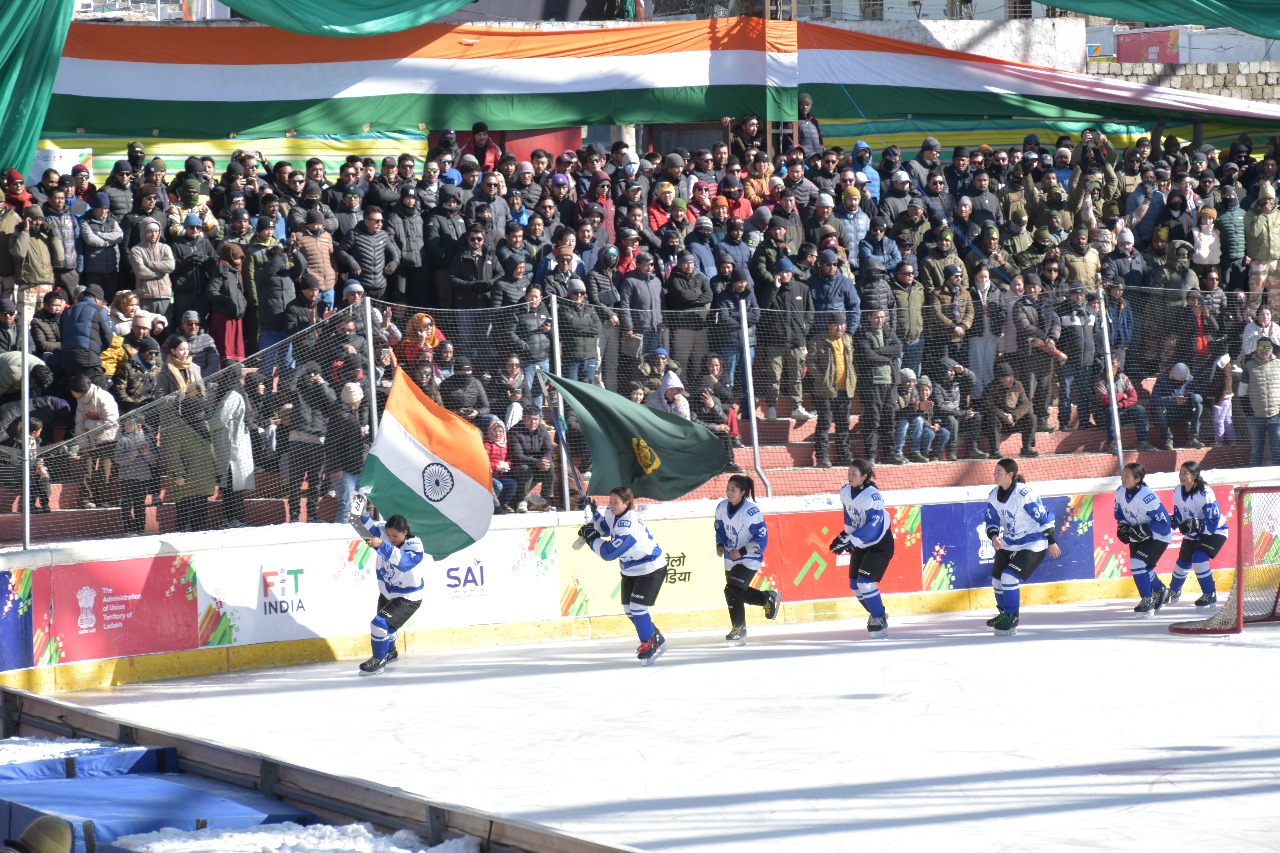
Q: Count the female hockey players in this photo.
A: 7